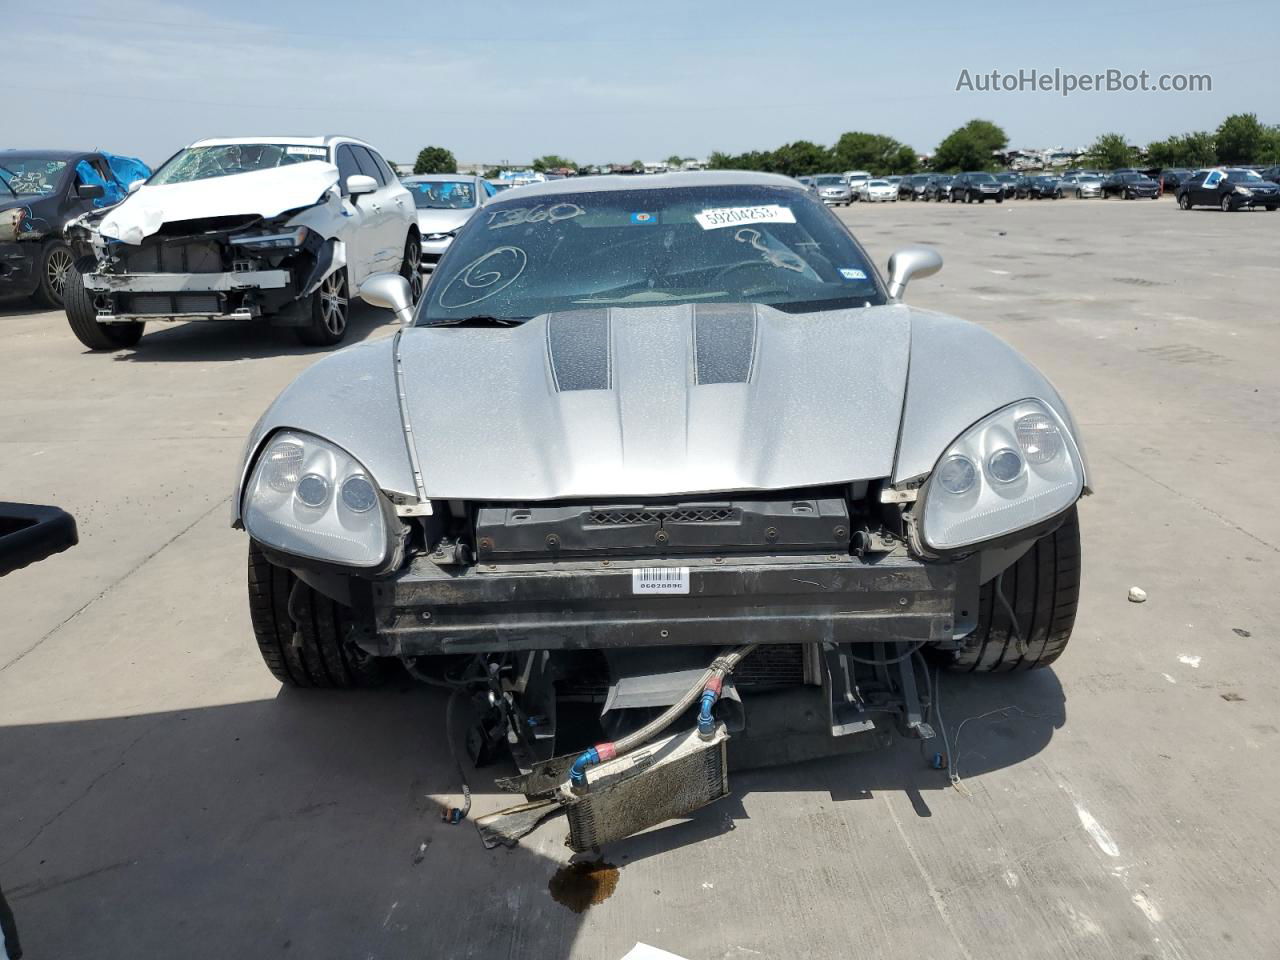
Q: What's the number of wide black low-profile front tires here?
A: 2